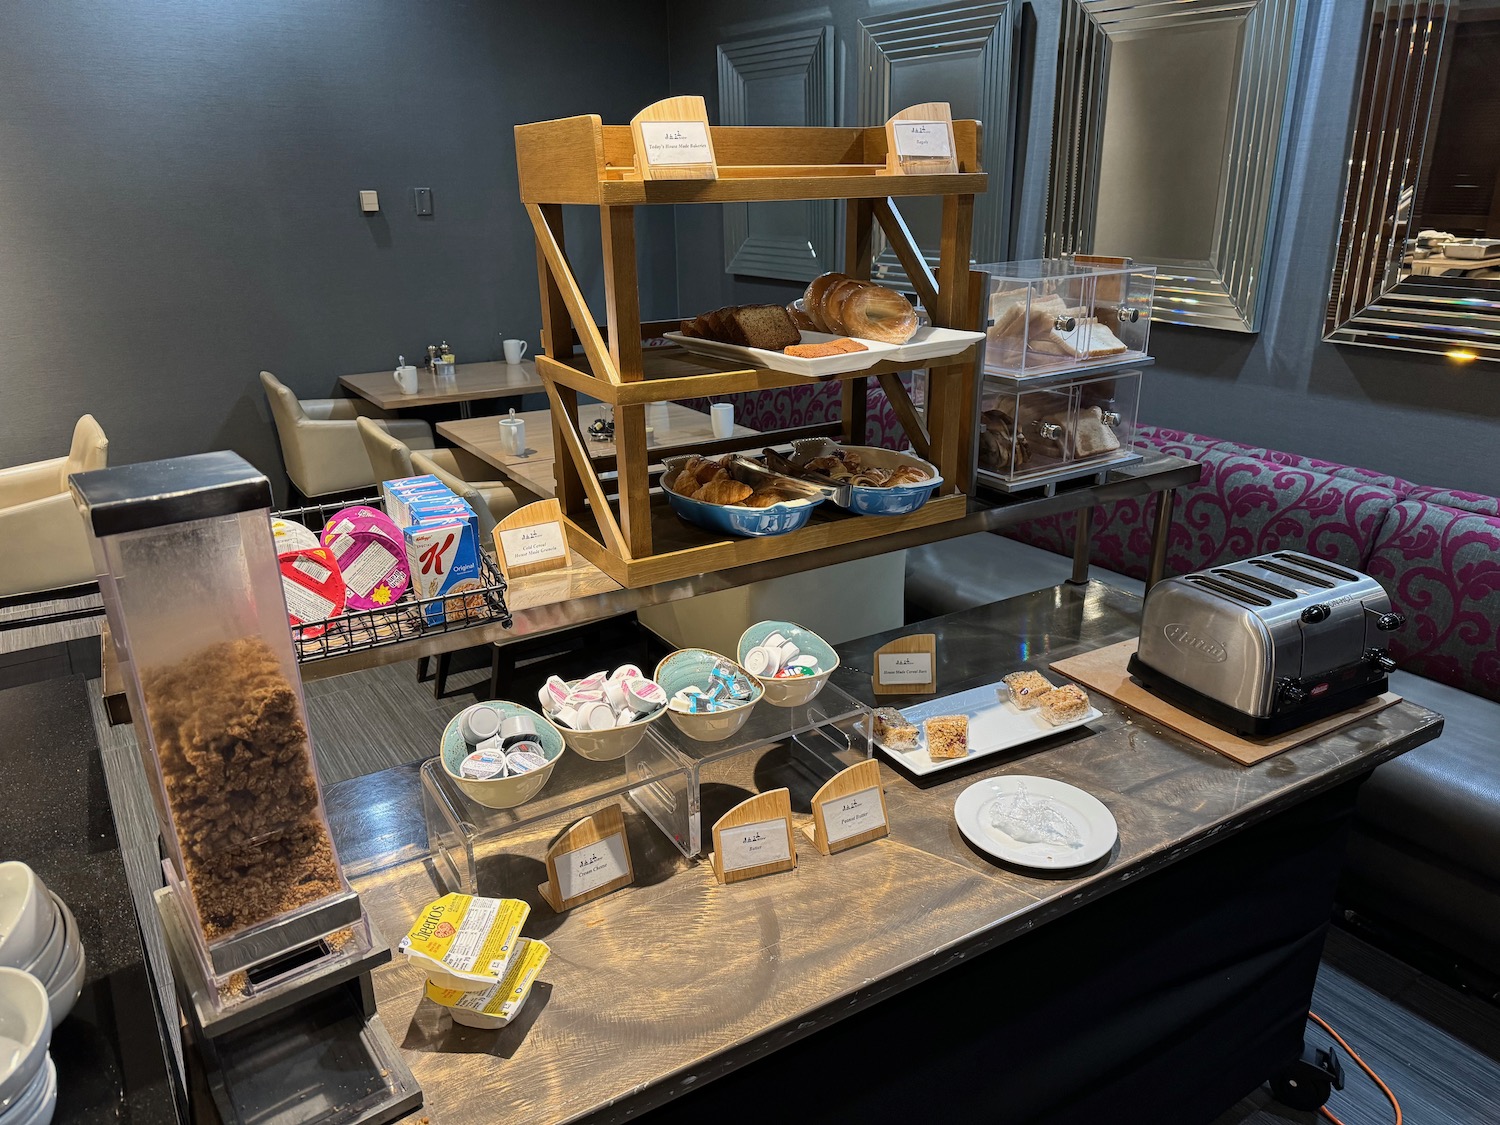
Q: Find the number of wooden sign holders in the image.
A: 7